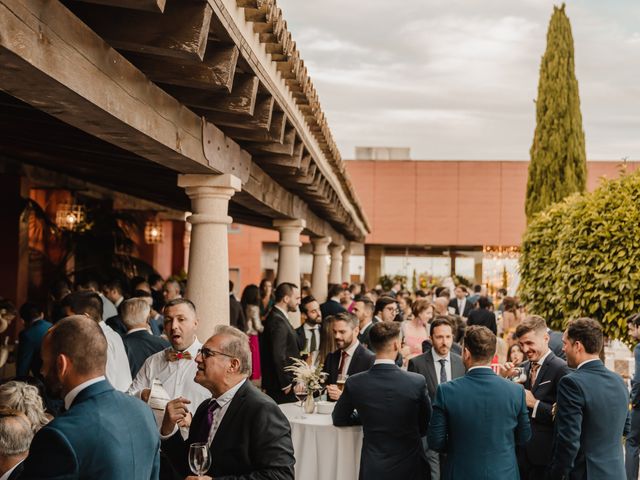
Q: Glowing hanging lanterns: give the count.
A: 2